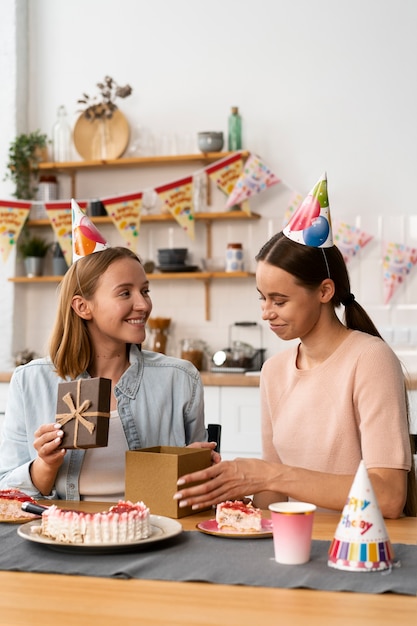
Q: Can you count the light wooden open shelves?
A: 3